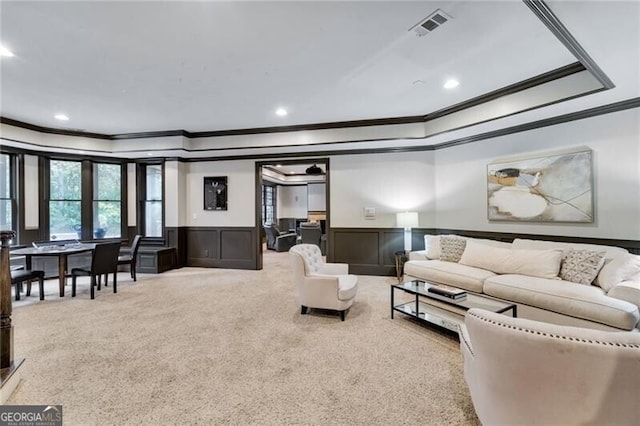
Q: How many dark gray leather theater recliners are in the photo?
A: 2